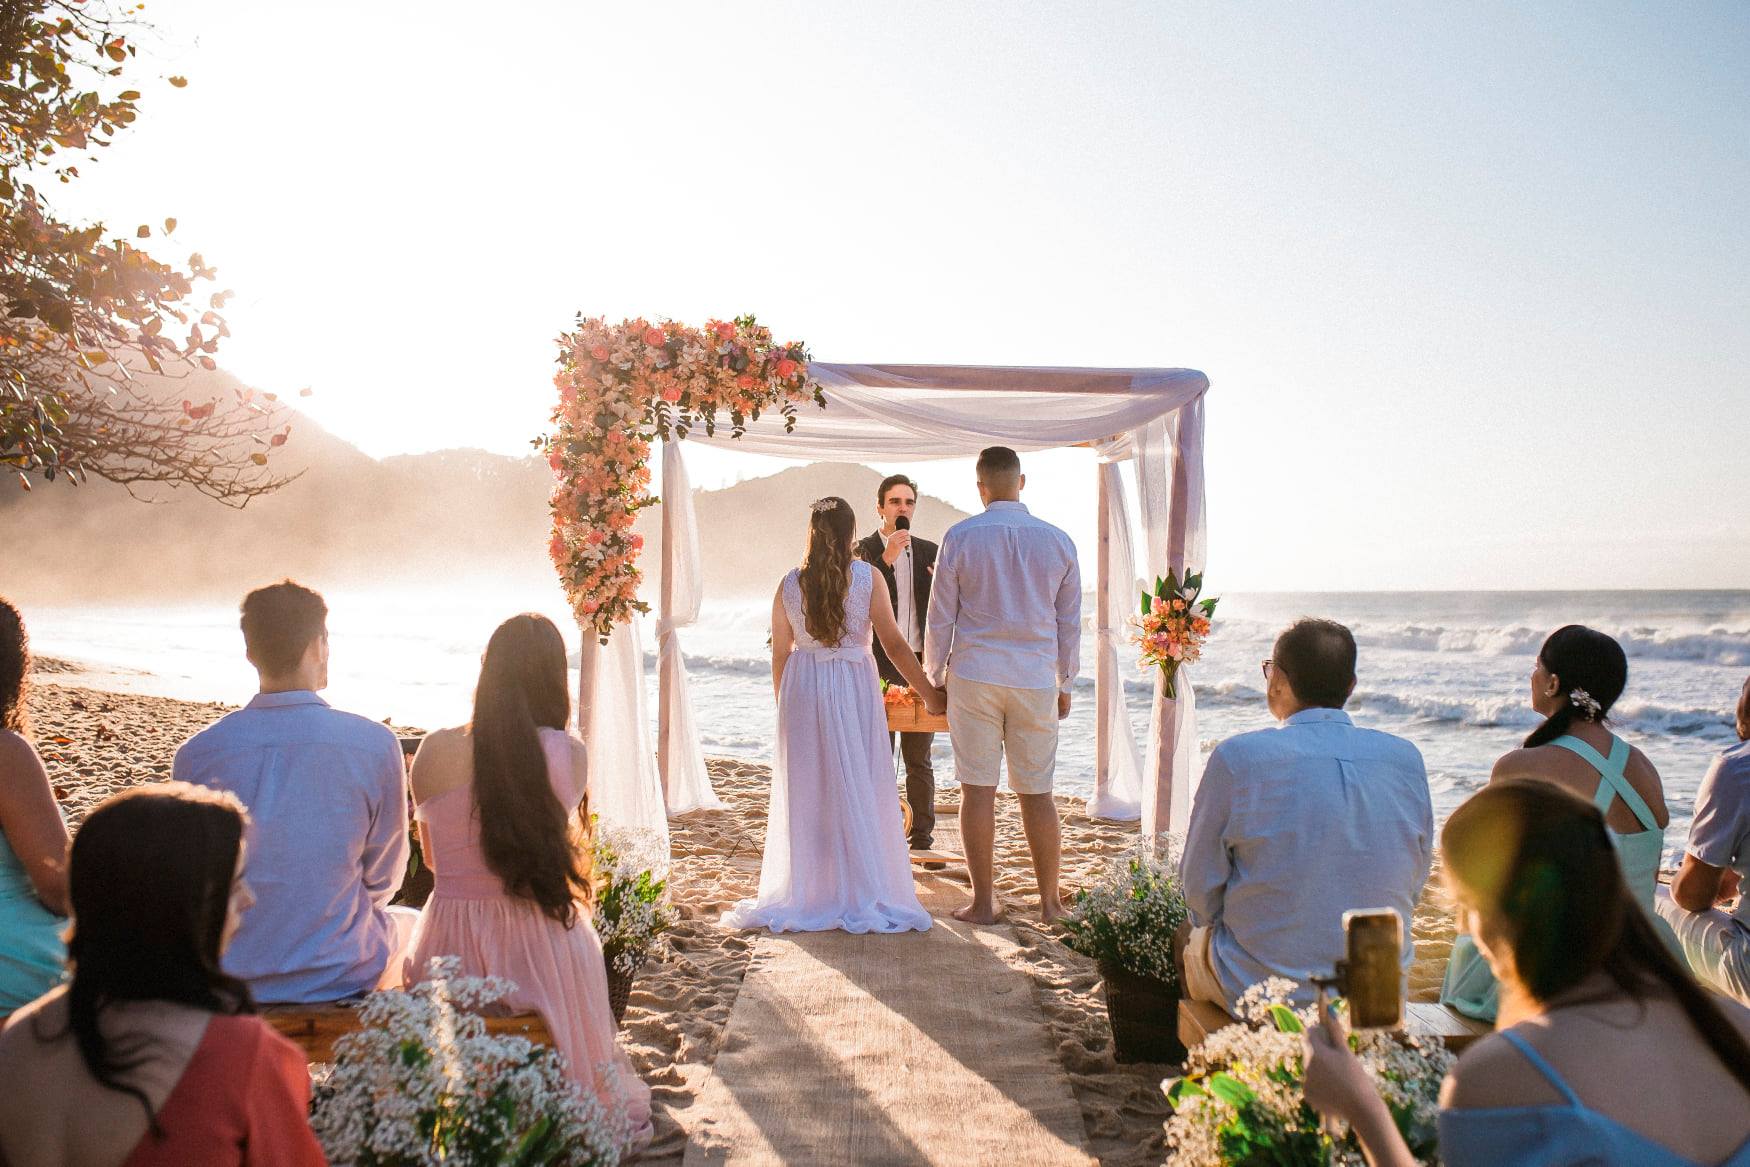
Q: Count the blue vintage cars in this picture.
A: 0